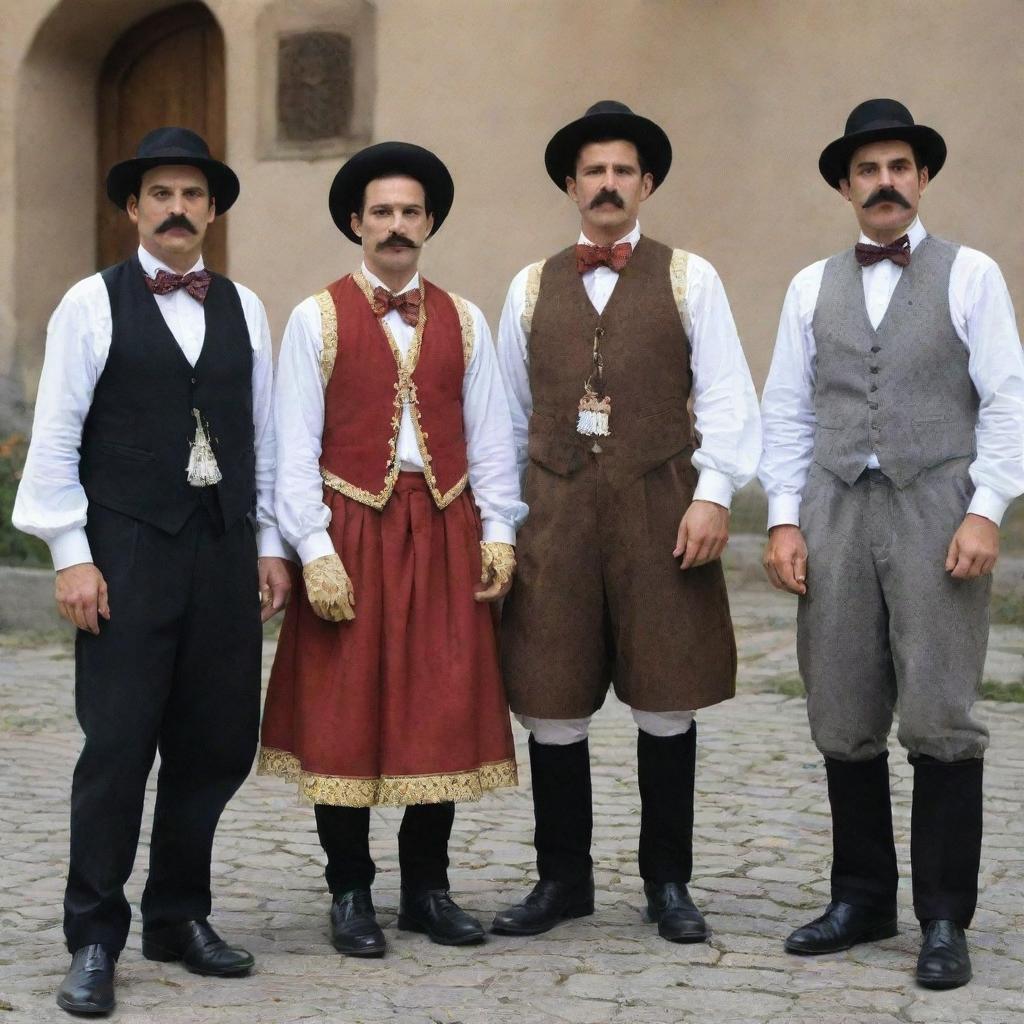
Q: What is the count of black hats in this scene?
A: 4